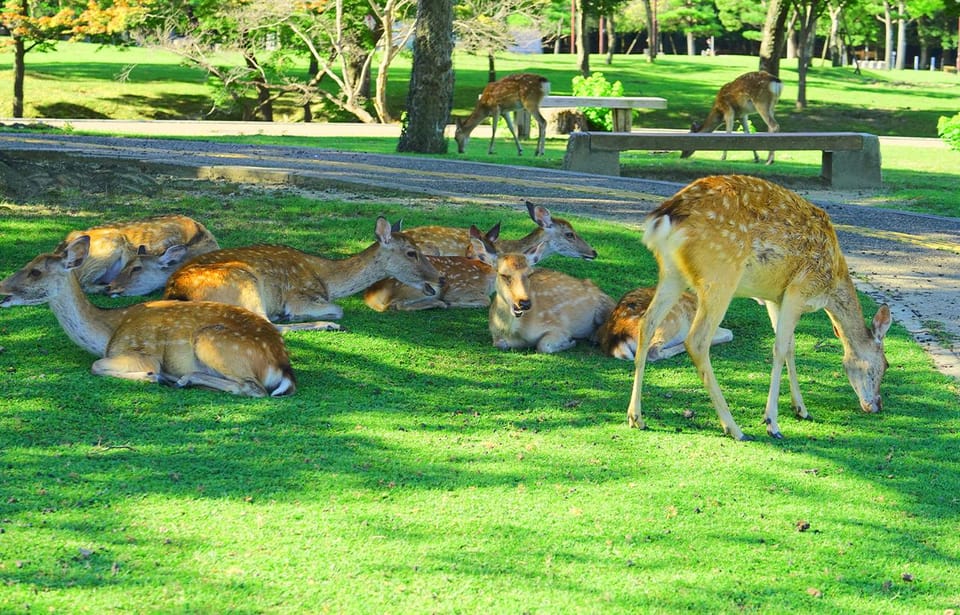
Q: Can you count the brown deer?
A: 10